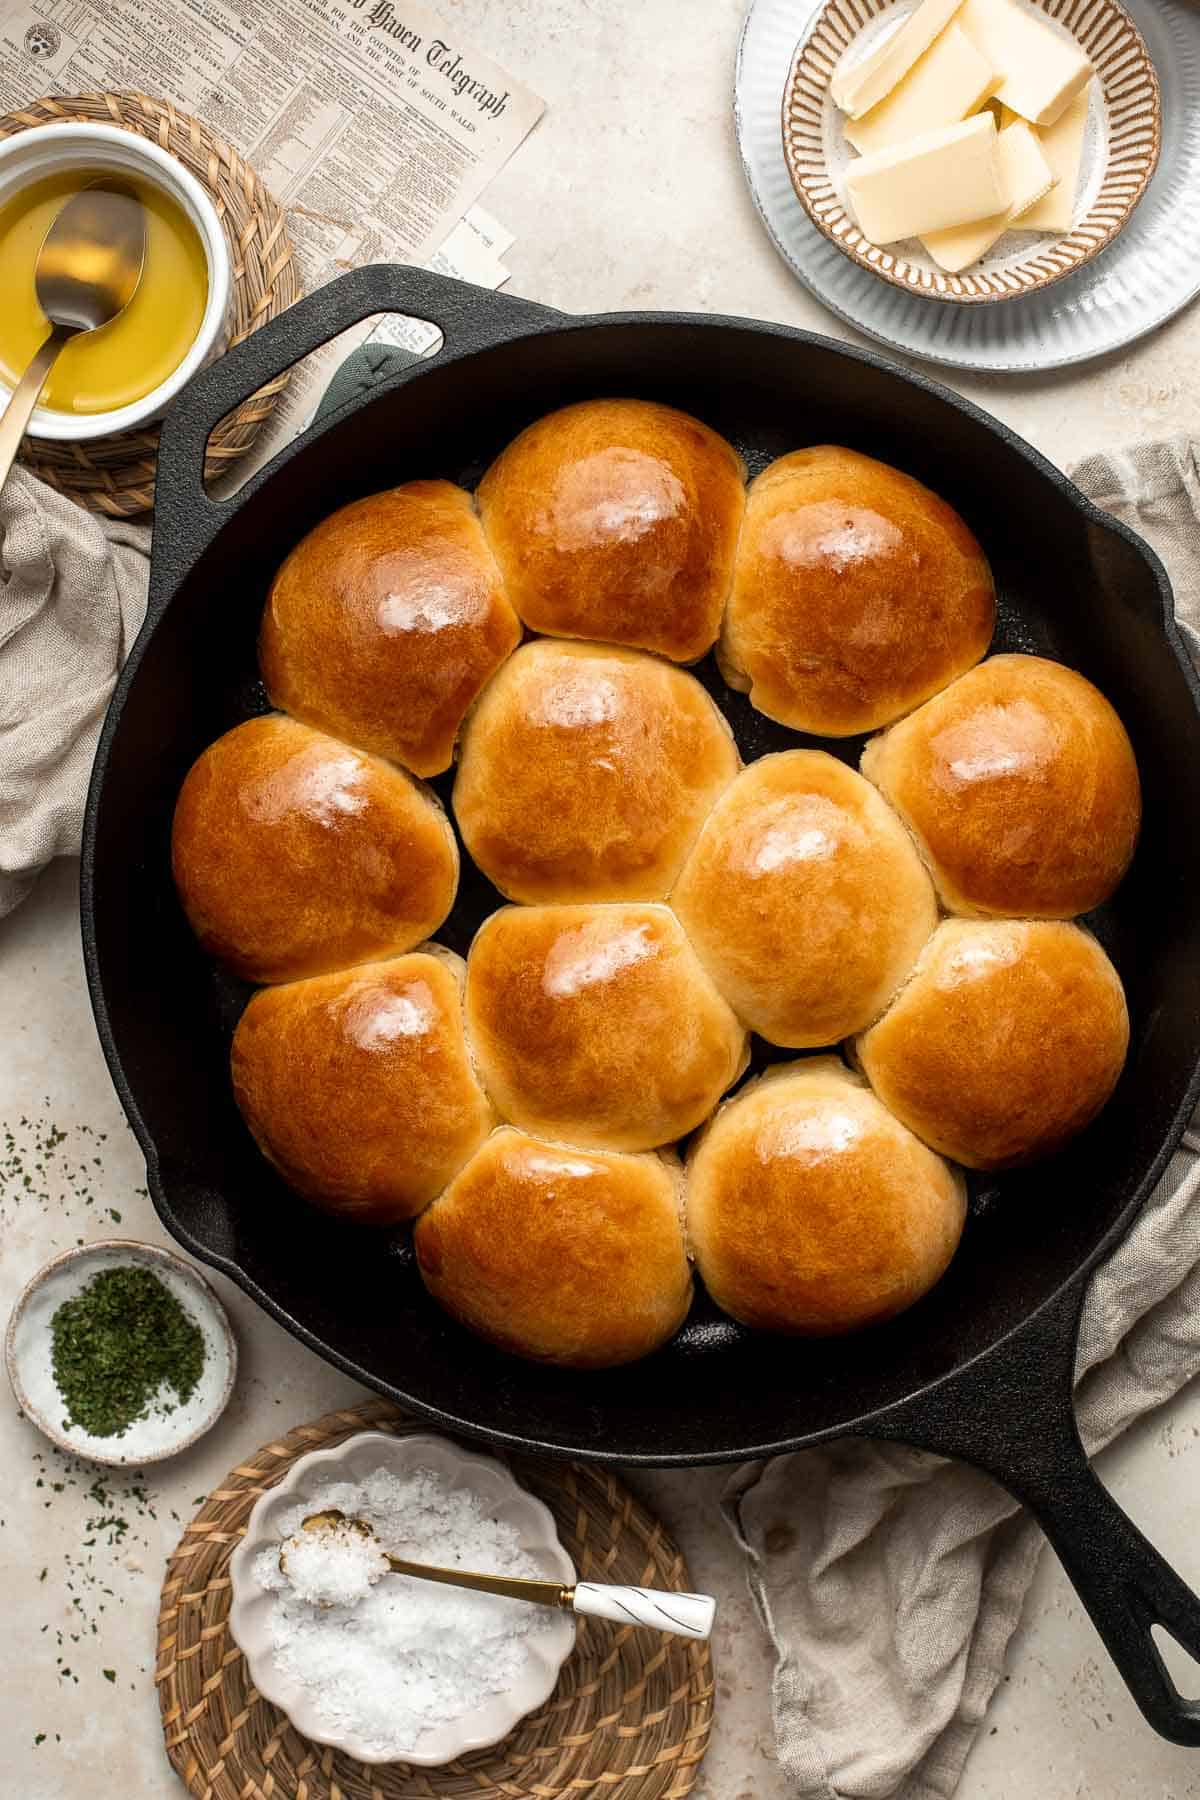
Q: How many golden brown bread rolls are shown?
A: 12